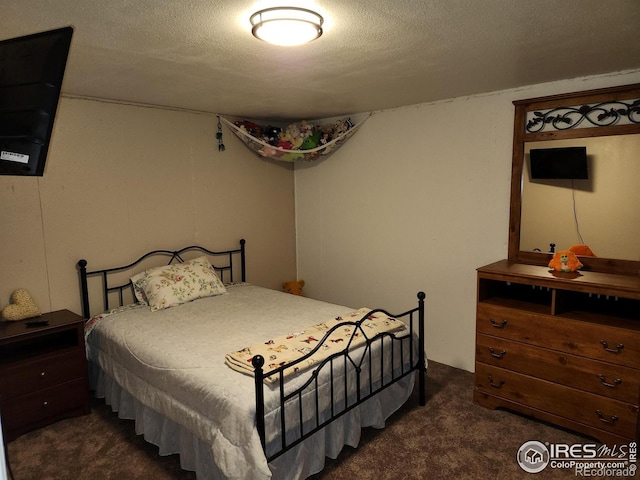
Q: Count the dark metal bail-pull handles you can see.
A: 6